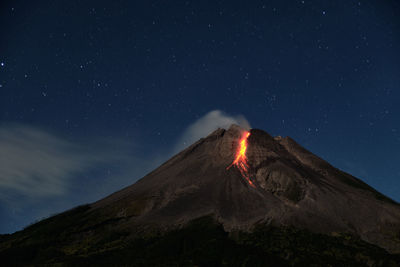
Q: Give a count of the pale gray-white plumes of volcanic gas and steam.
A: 1